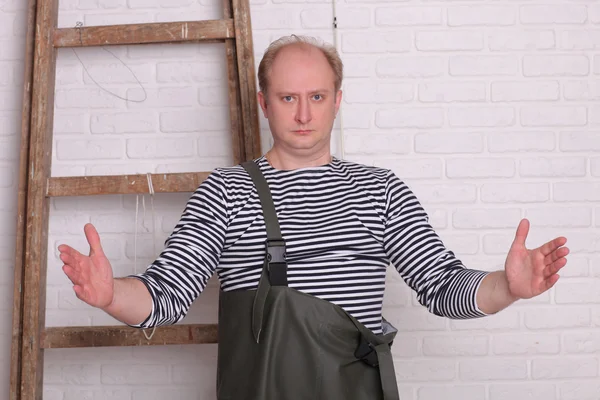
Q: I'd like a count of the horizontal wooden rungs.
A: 3